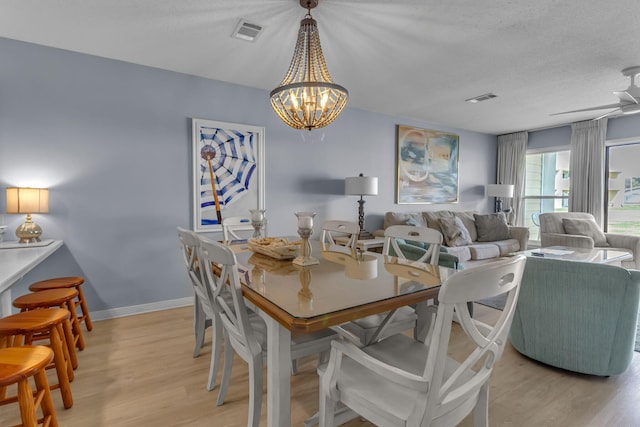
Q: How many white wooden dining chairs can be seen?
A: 6